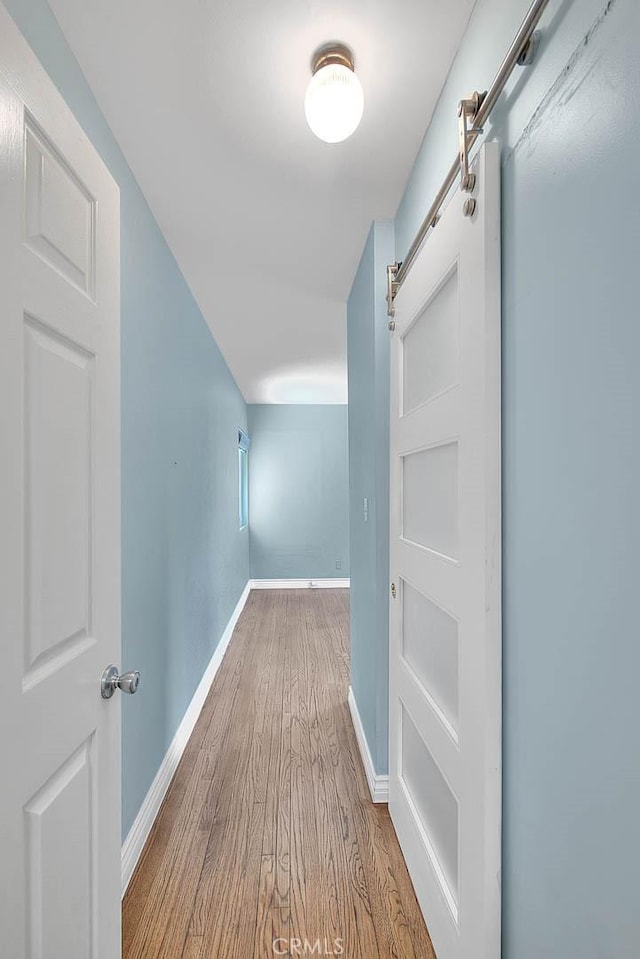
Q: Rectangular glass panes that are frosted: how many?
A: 4